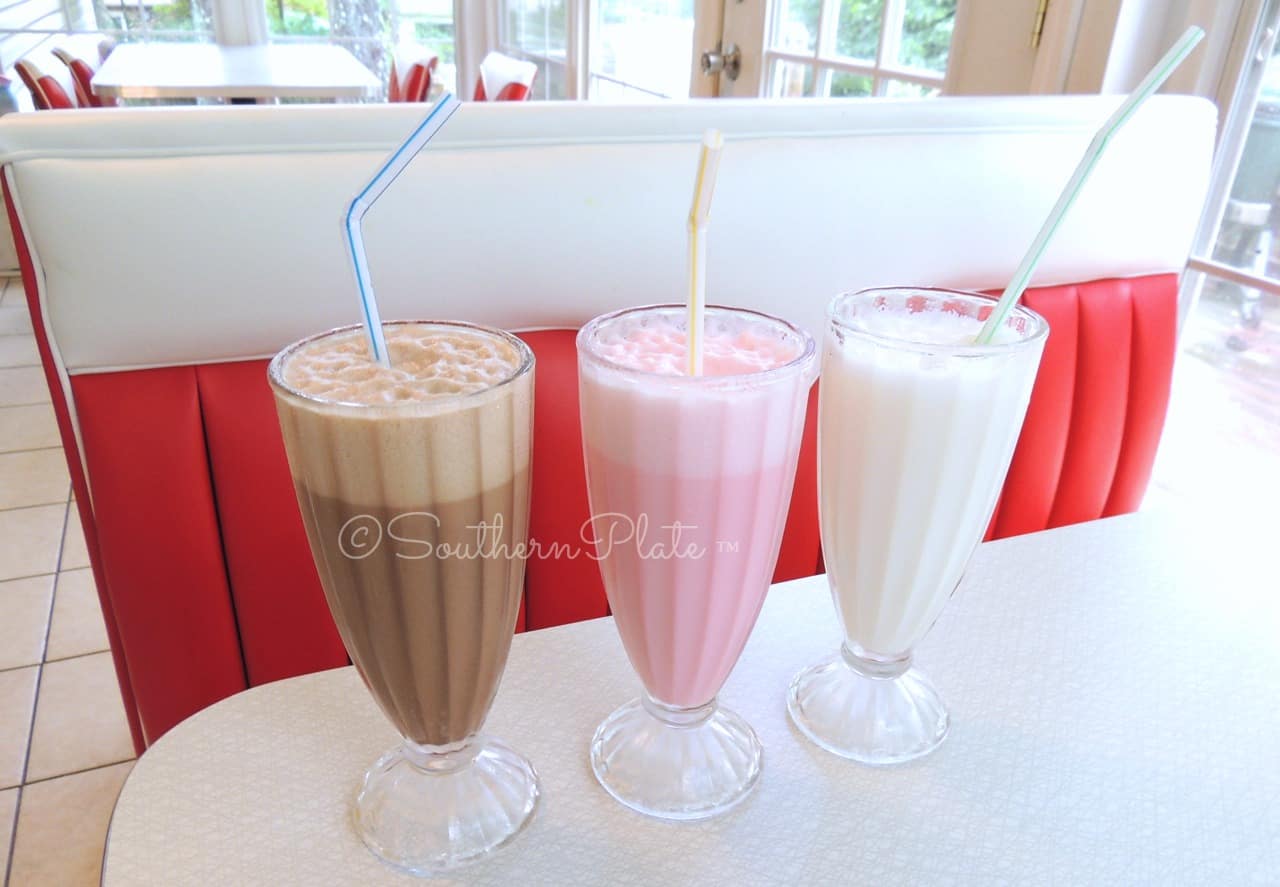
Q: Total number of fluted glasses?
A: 3